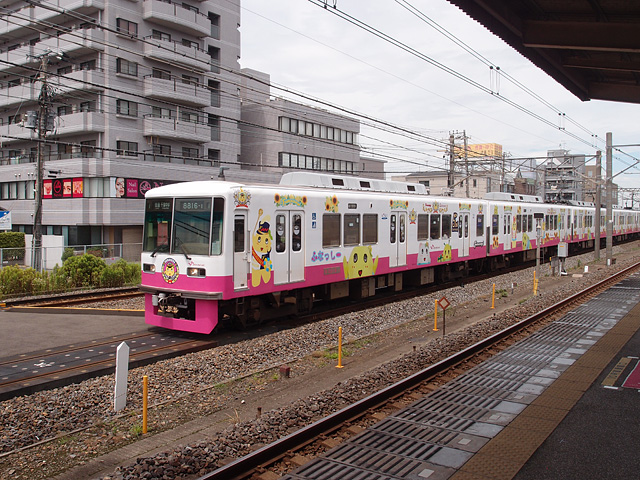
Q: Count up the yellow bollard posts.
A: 5